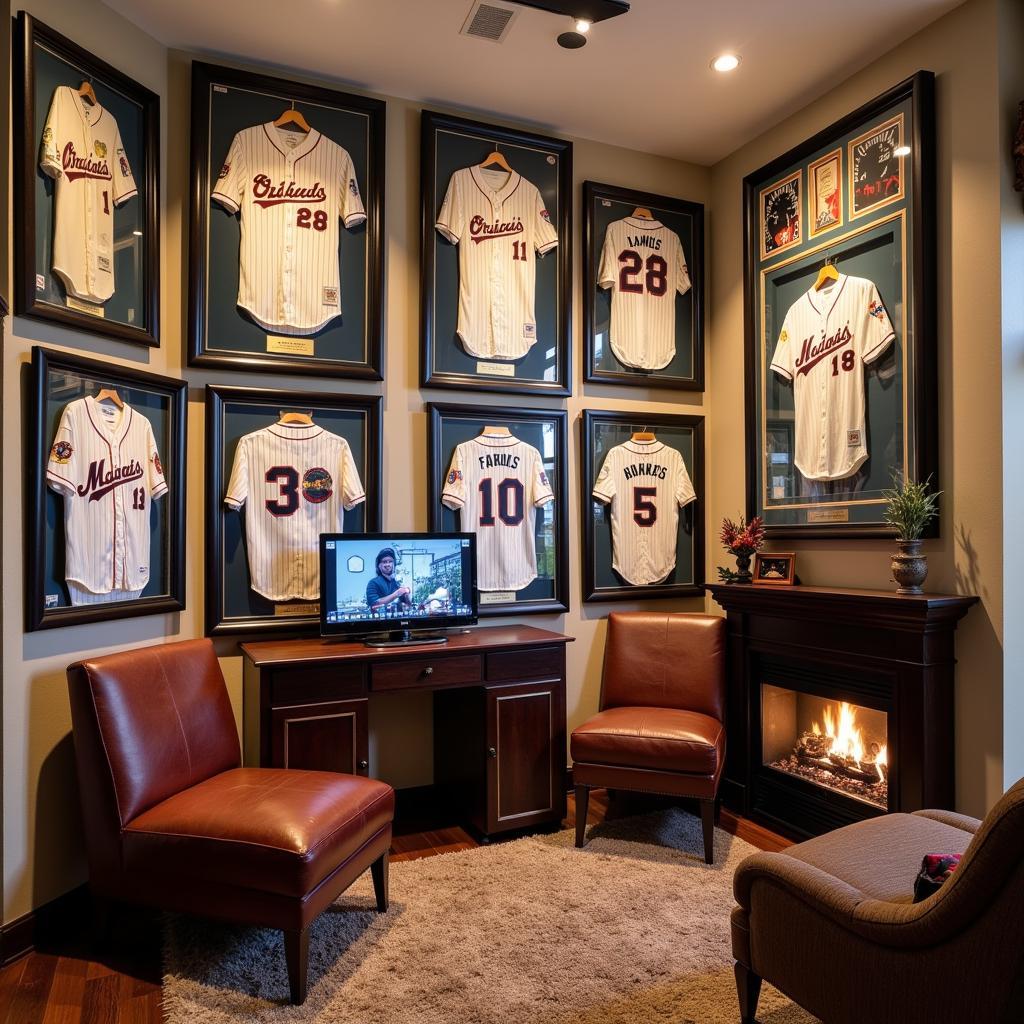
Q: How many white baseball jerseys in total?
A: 9